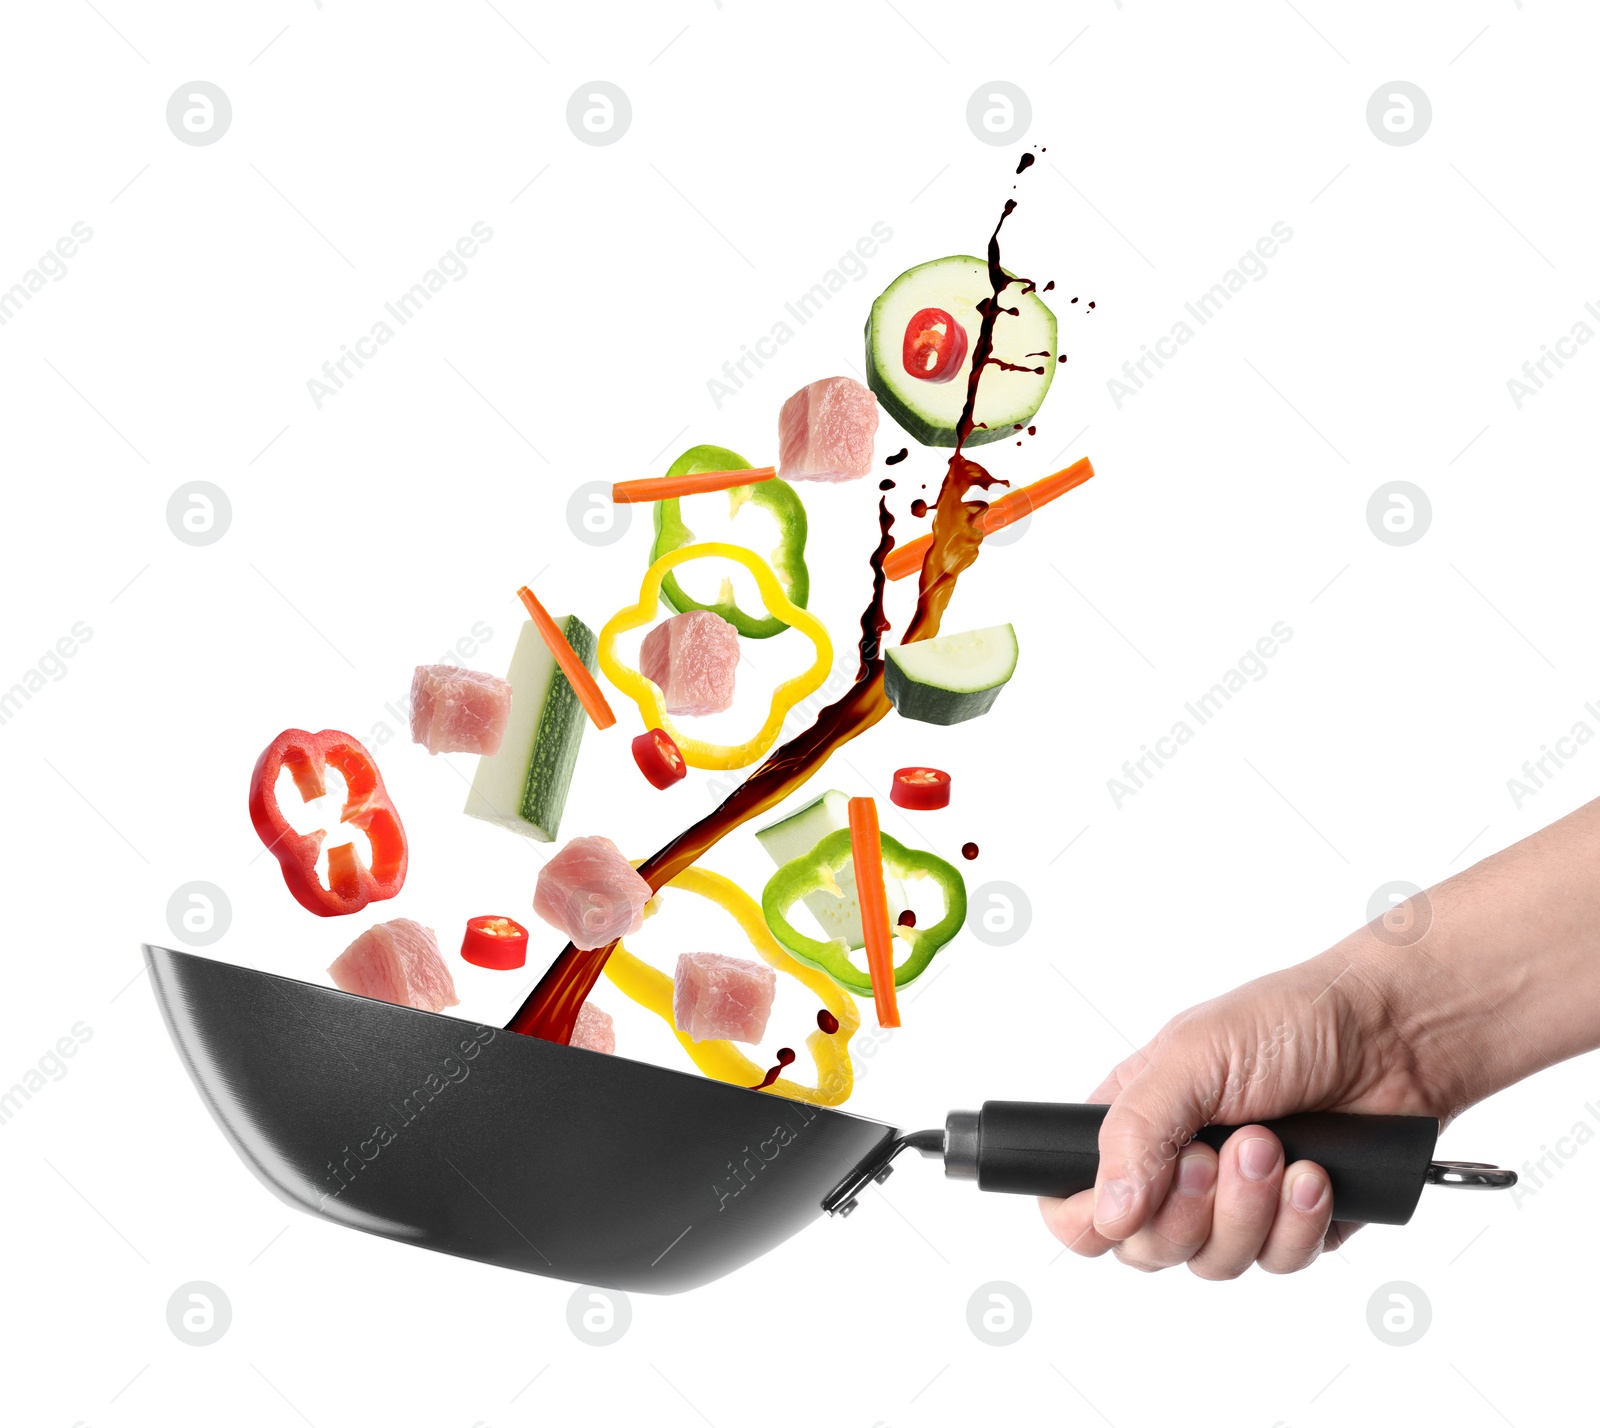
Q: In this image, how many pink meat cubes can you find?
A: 7